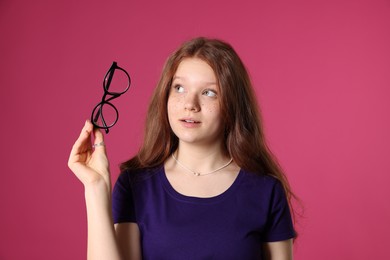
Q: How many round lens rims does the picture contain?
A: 2